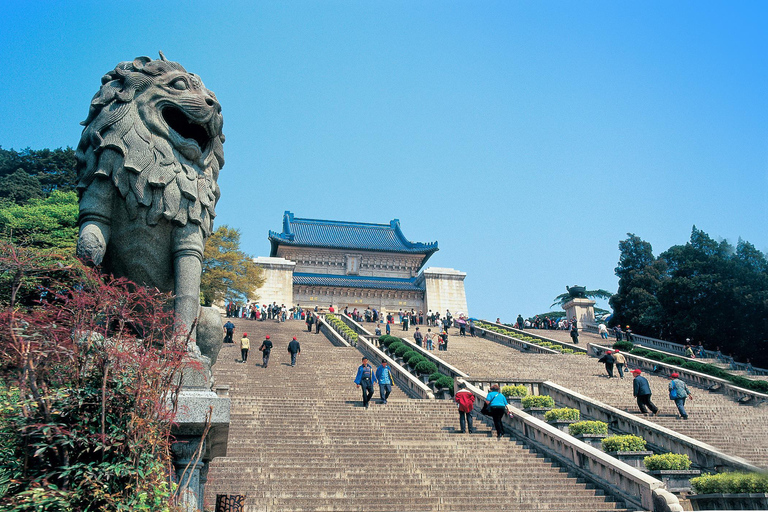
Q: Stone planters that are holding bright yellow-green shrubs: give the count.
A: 7